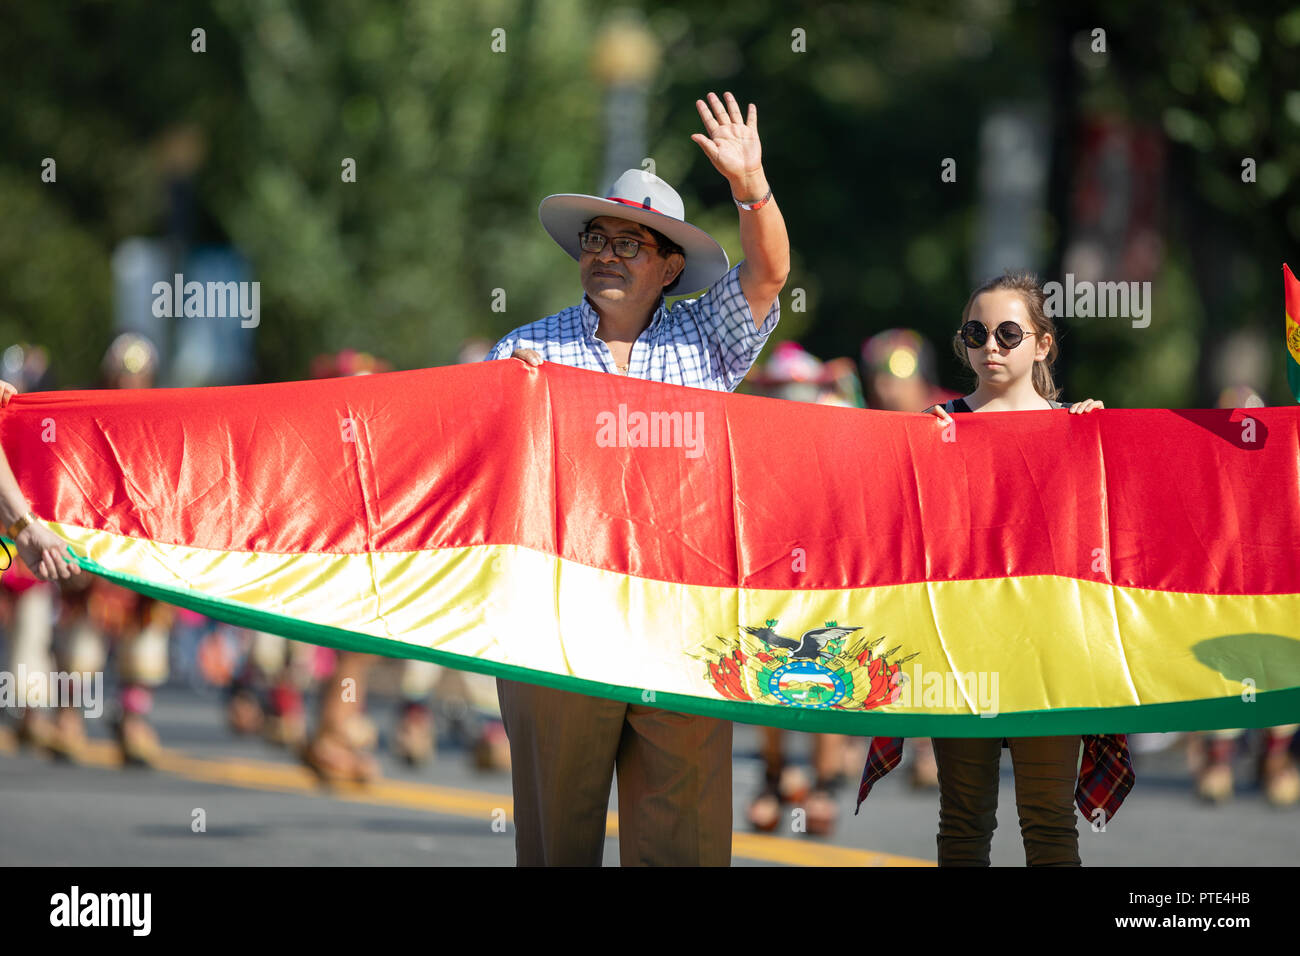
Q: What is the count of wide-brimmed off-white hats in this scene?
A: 1